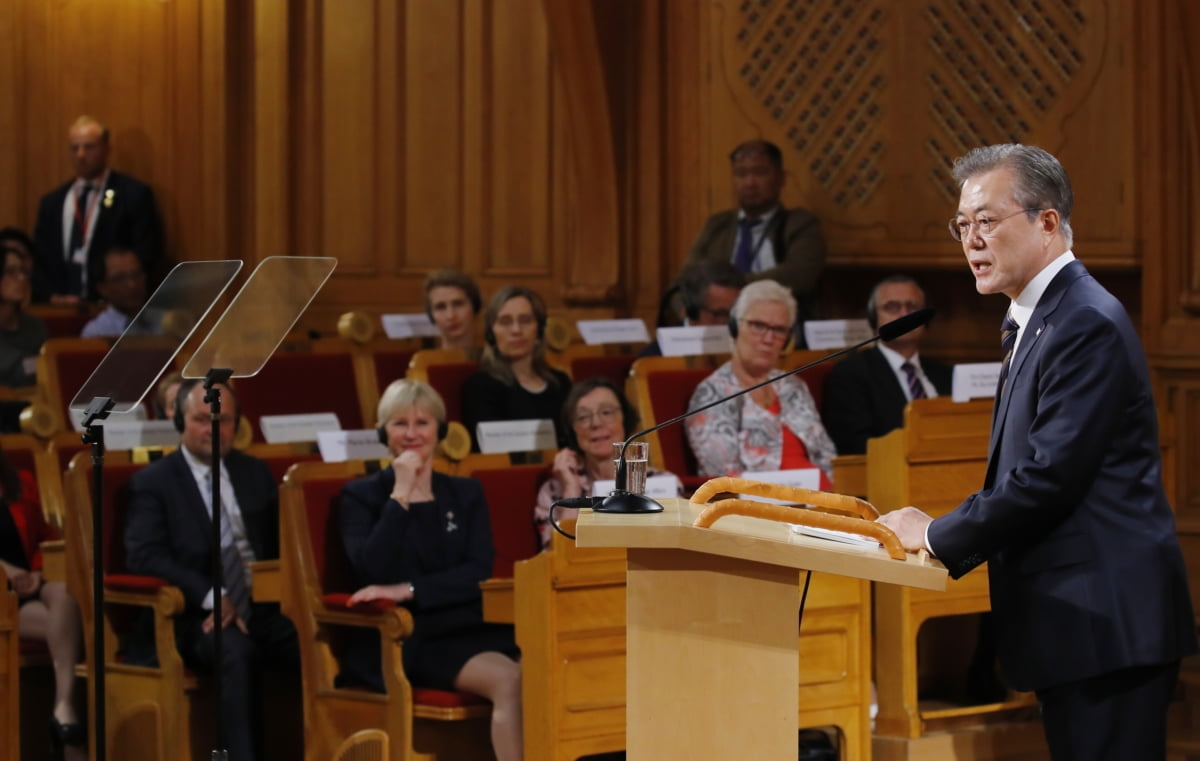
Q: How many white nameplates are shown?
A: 12